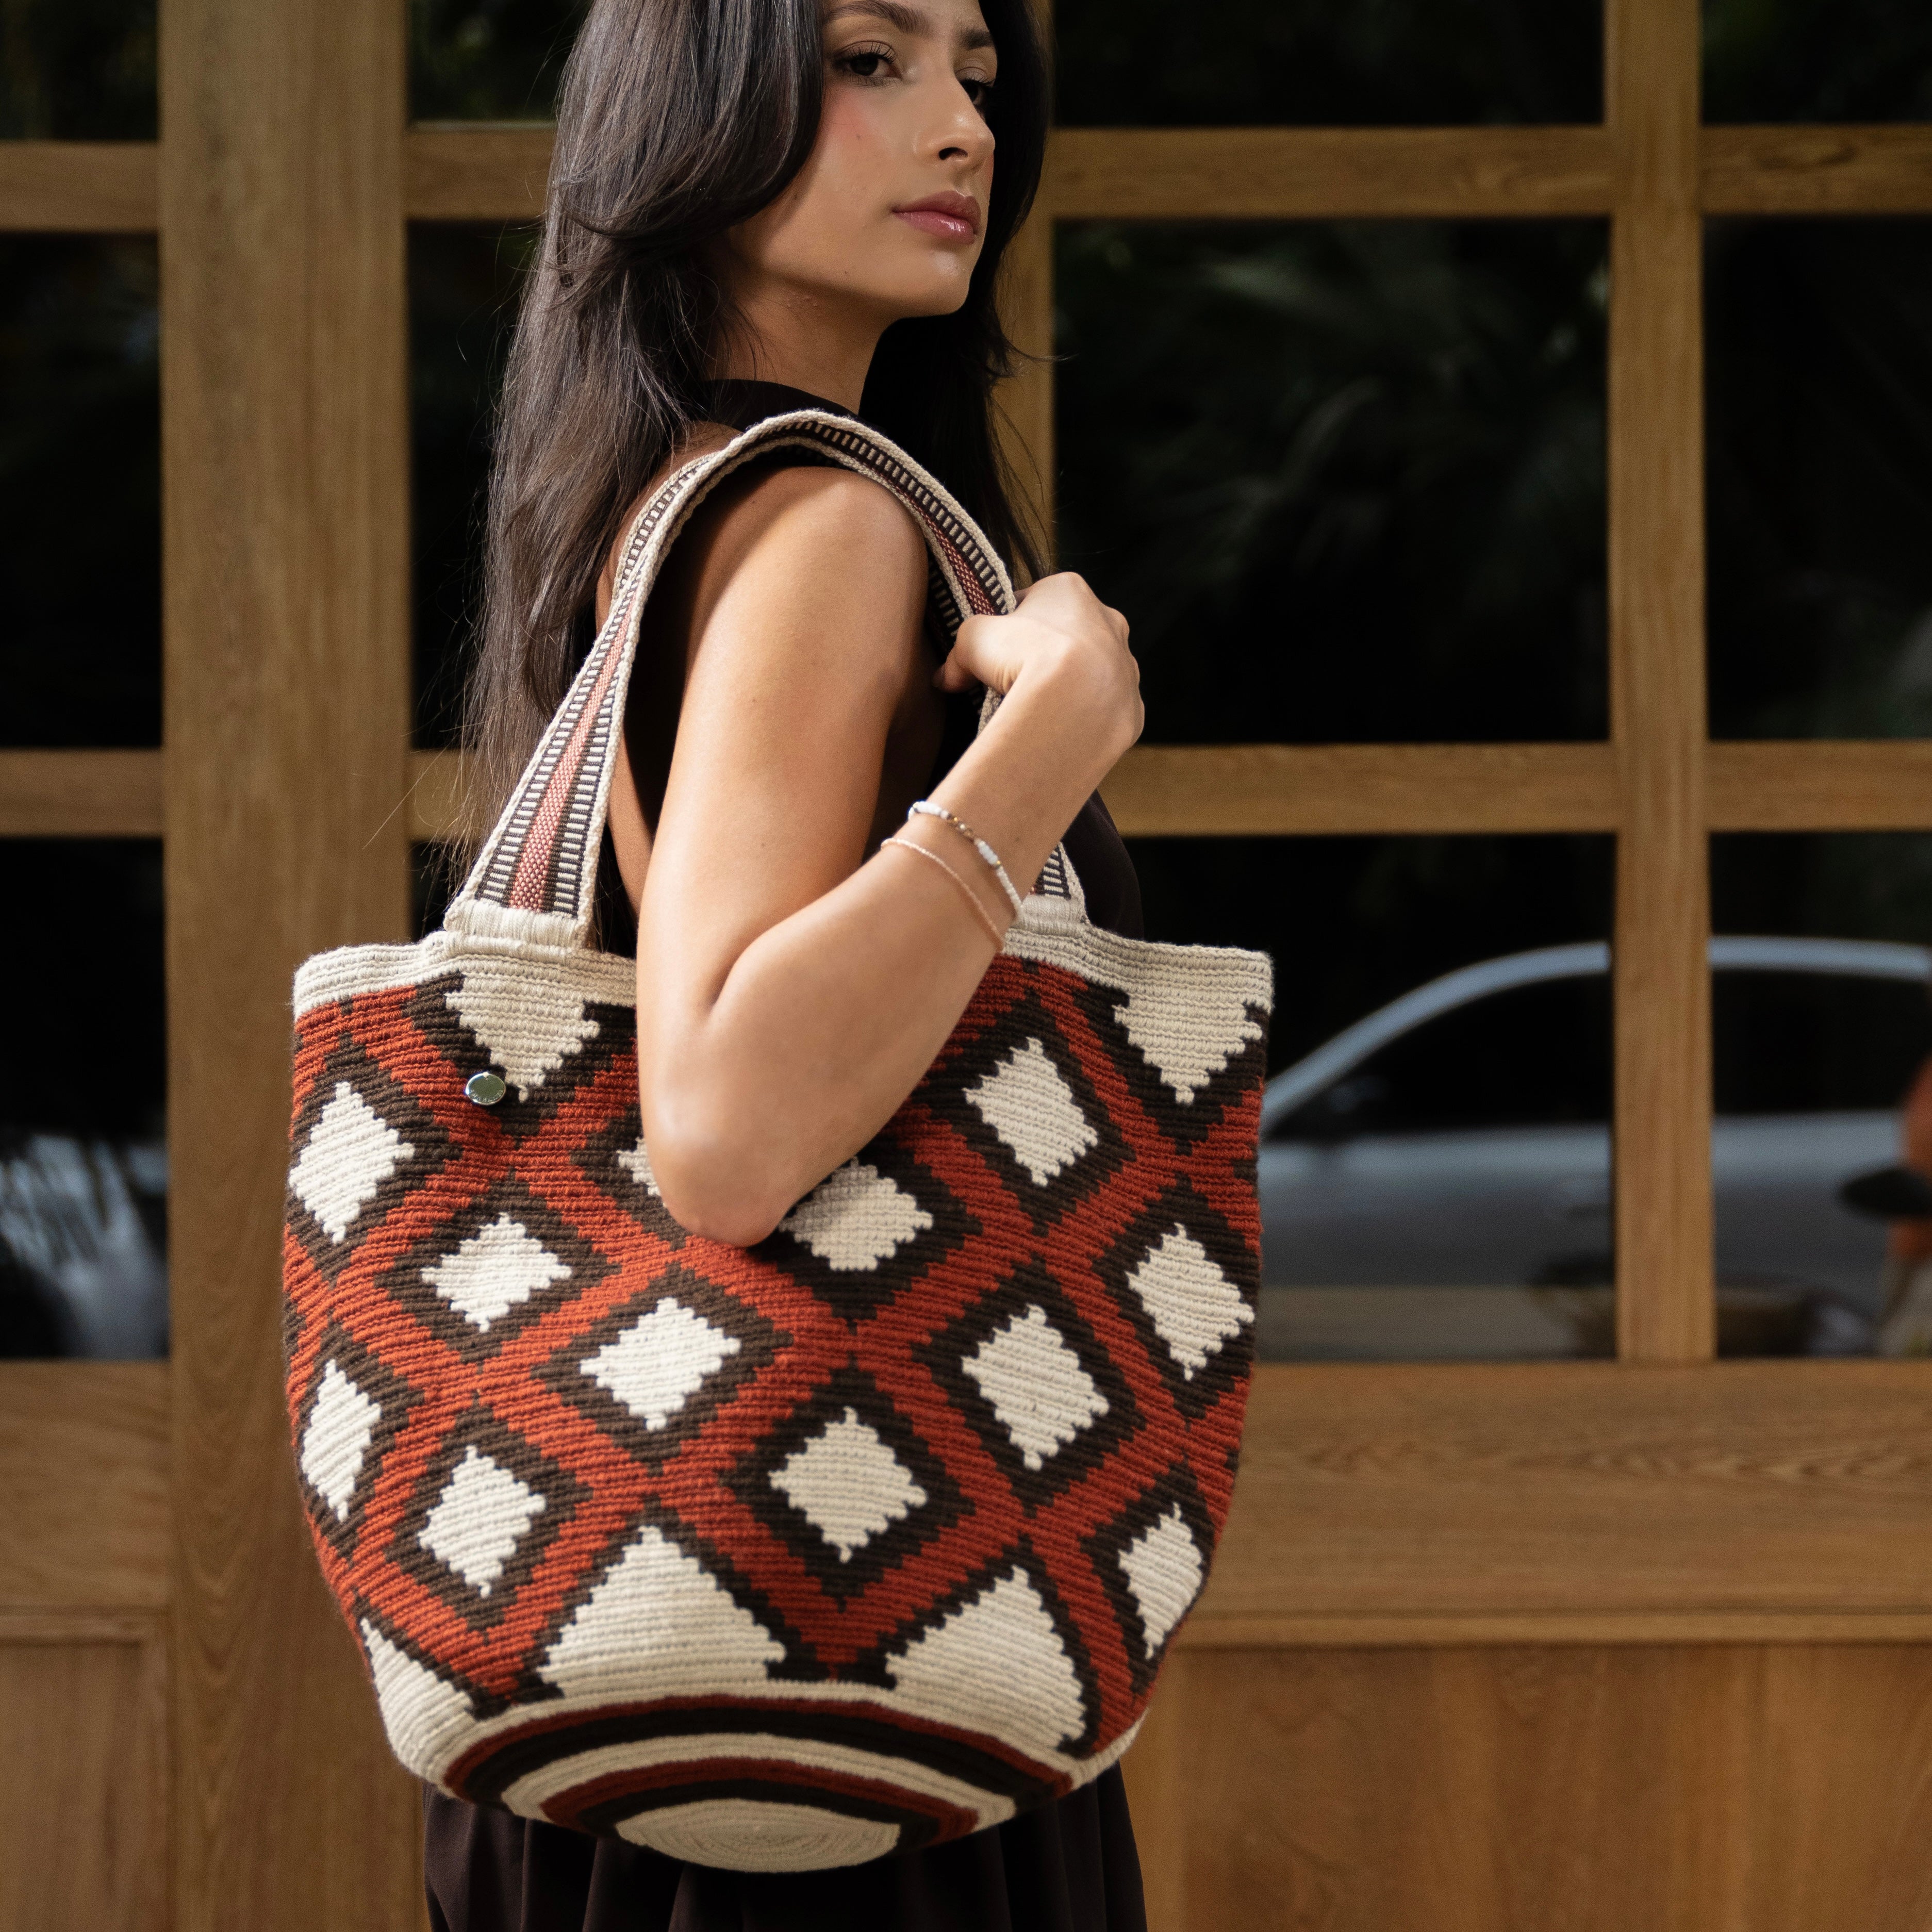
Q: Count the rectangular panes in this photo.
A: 12